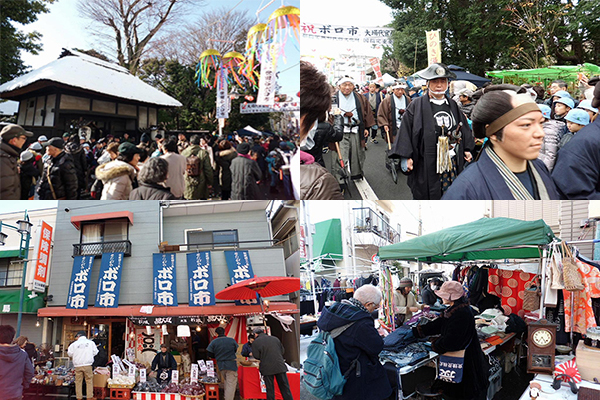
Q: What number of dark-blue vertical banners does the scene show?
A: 5